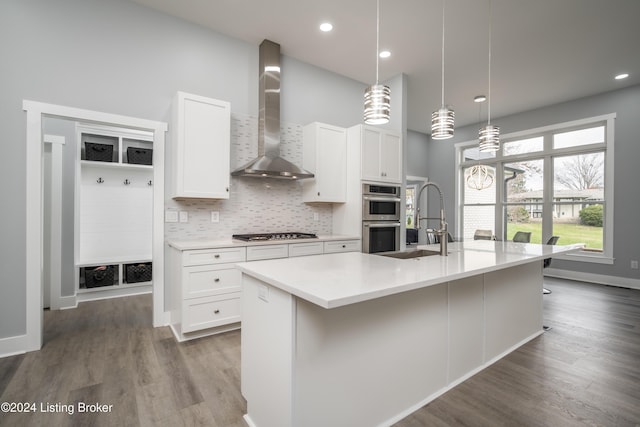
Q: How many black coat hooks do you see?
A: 3